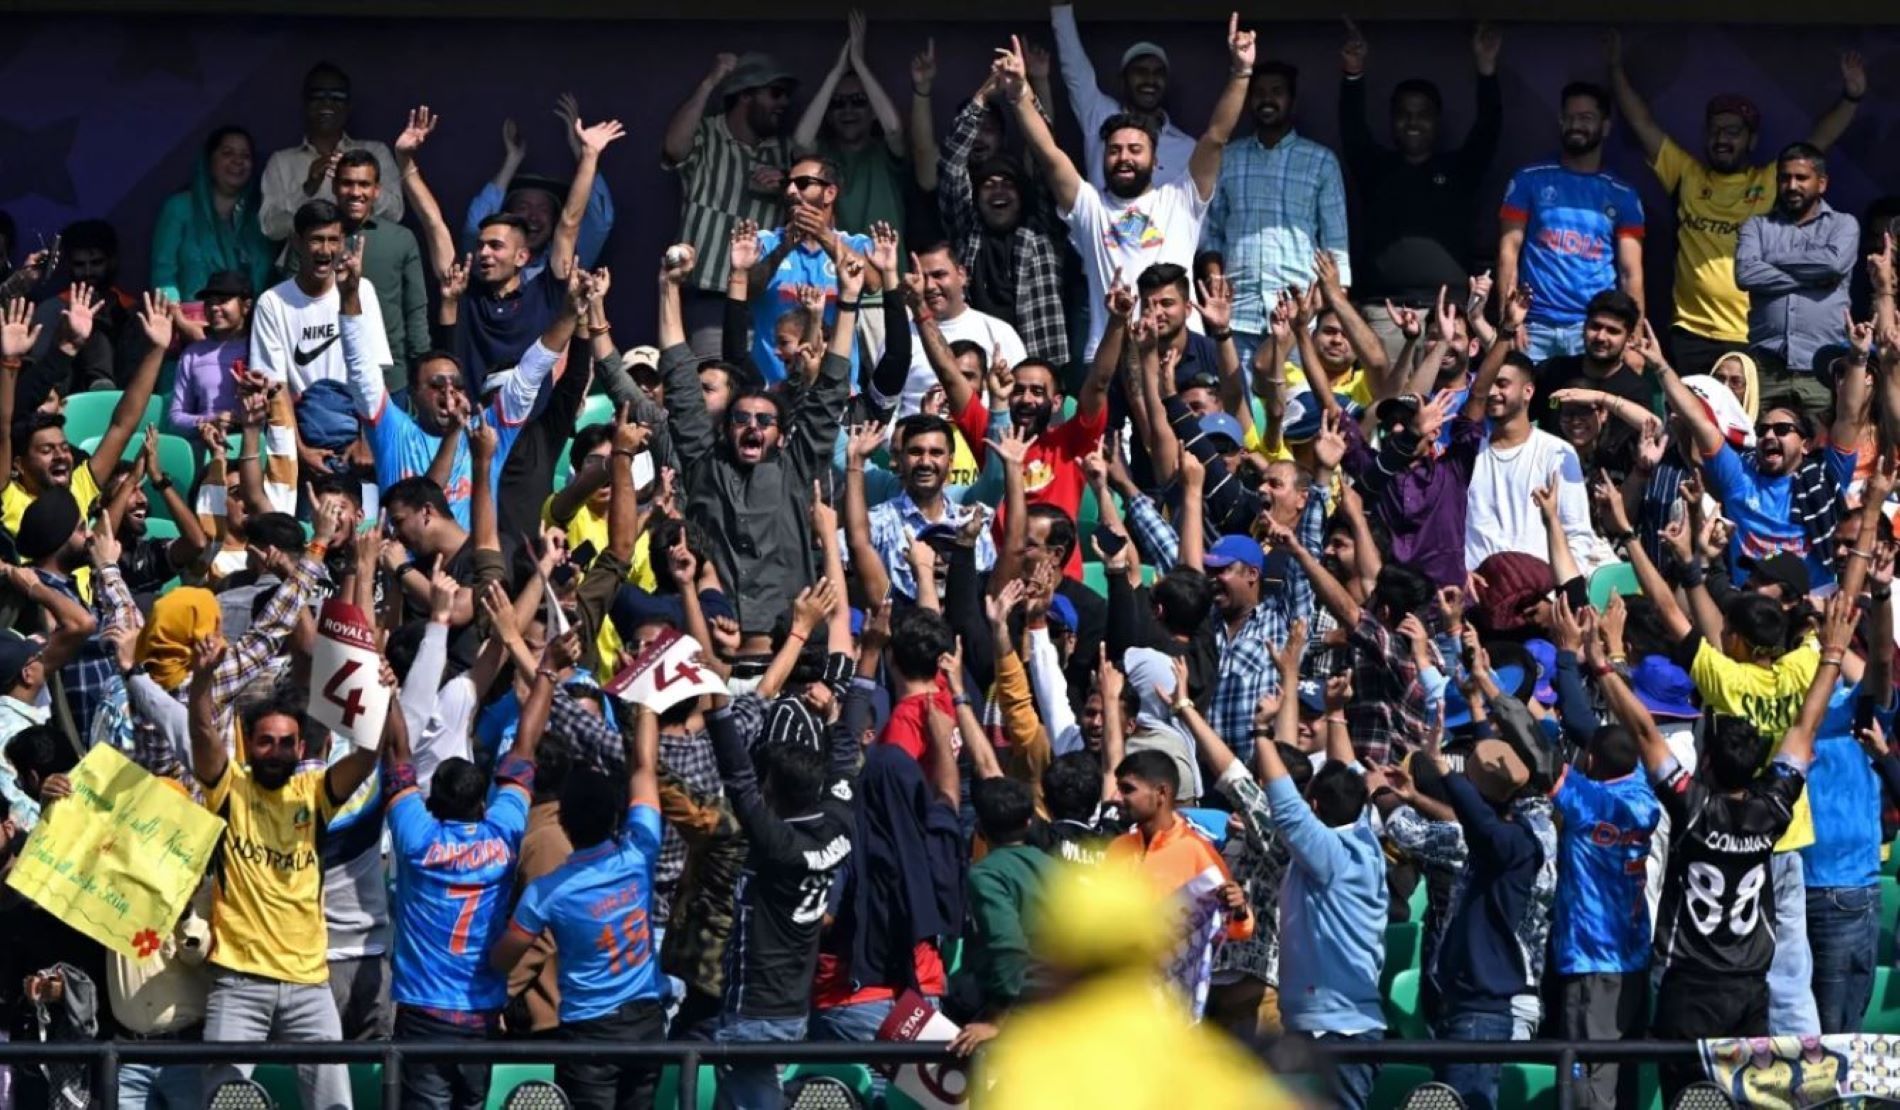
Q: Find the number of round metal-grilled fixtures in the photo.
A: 5